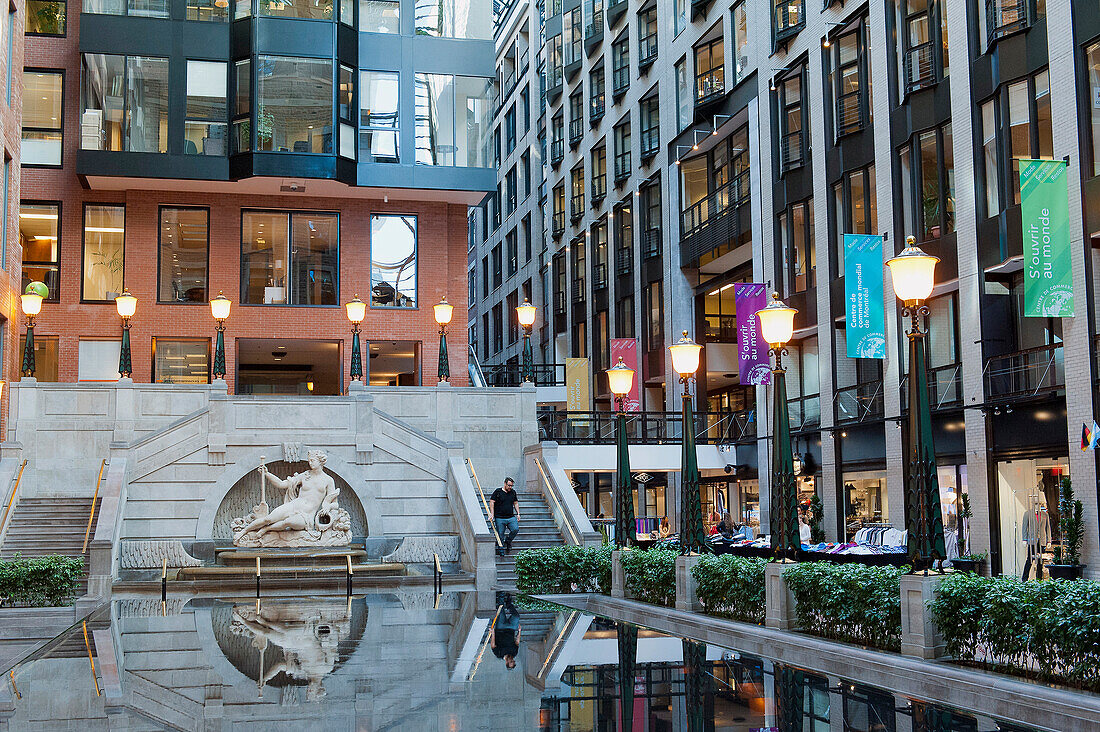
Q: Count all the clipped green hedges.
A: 6